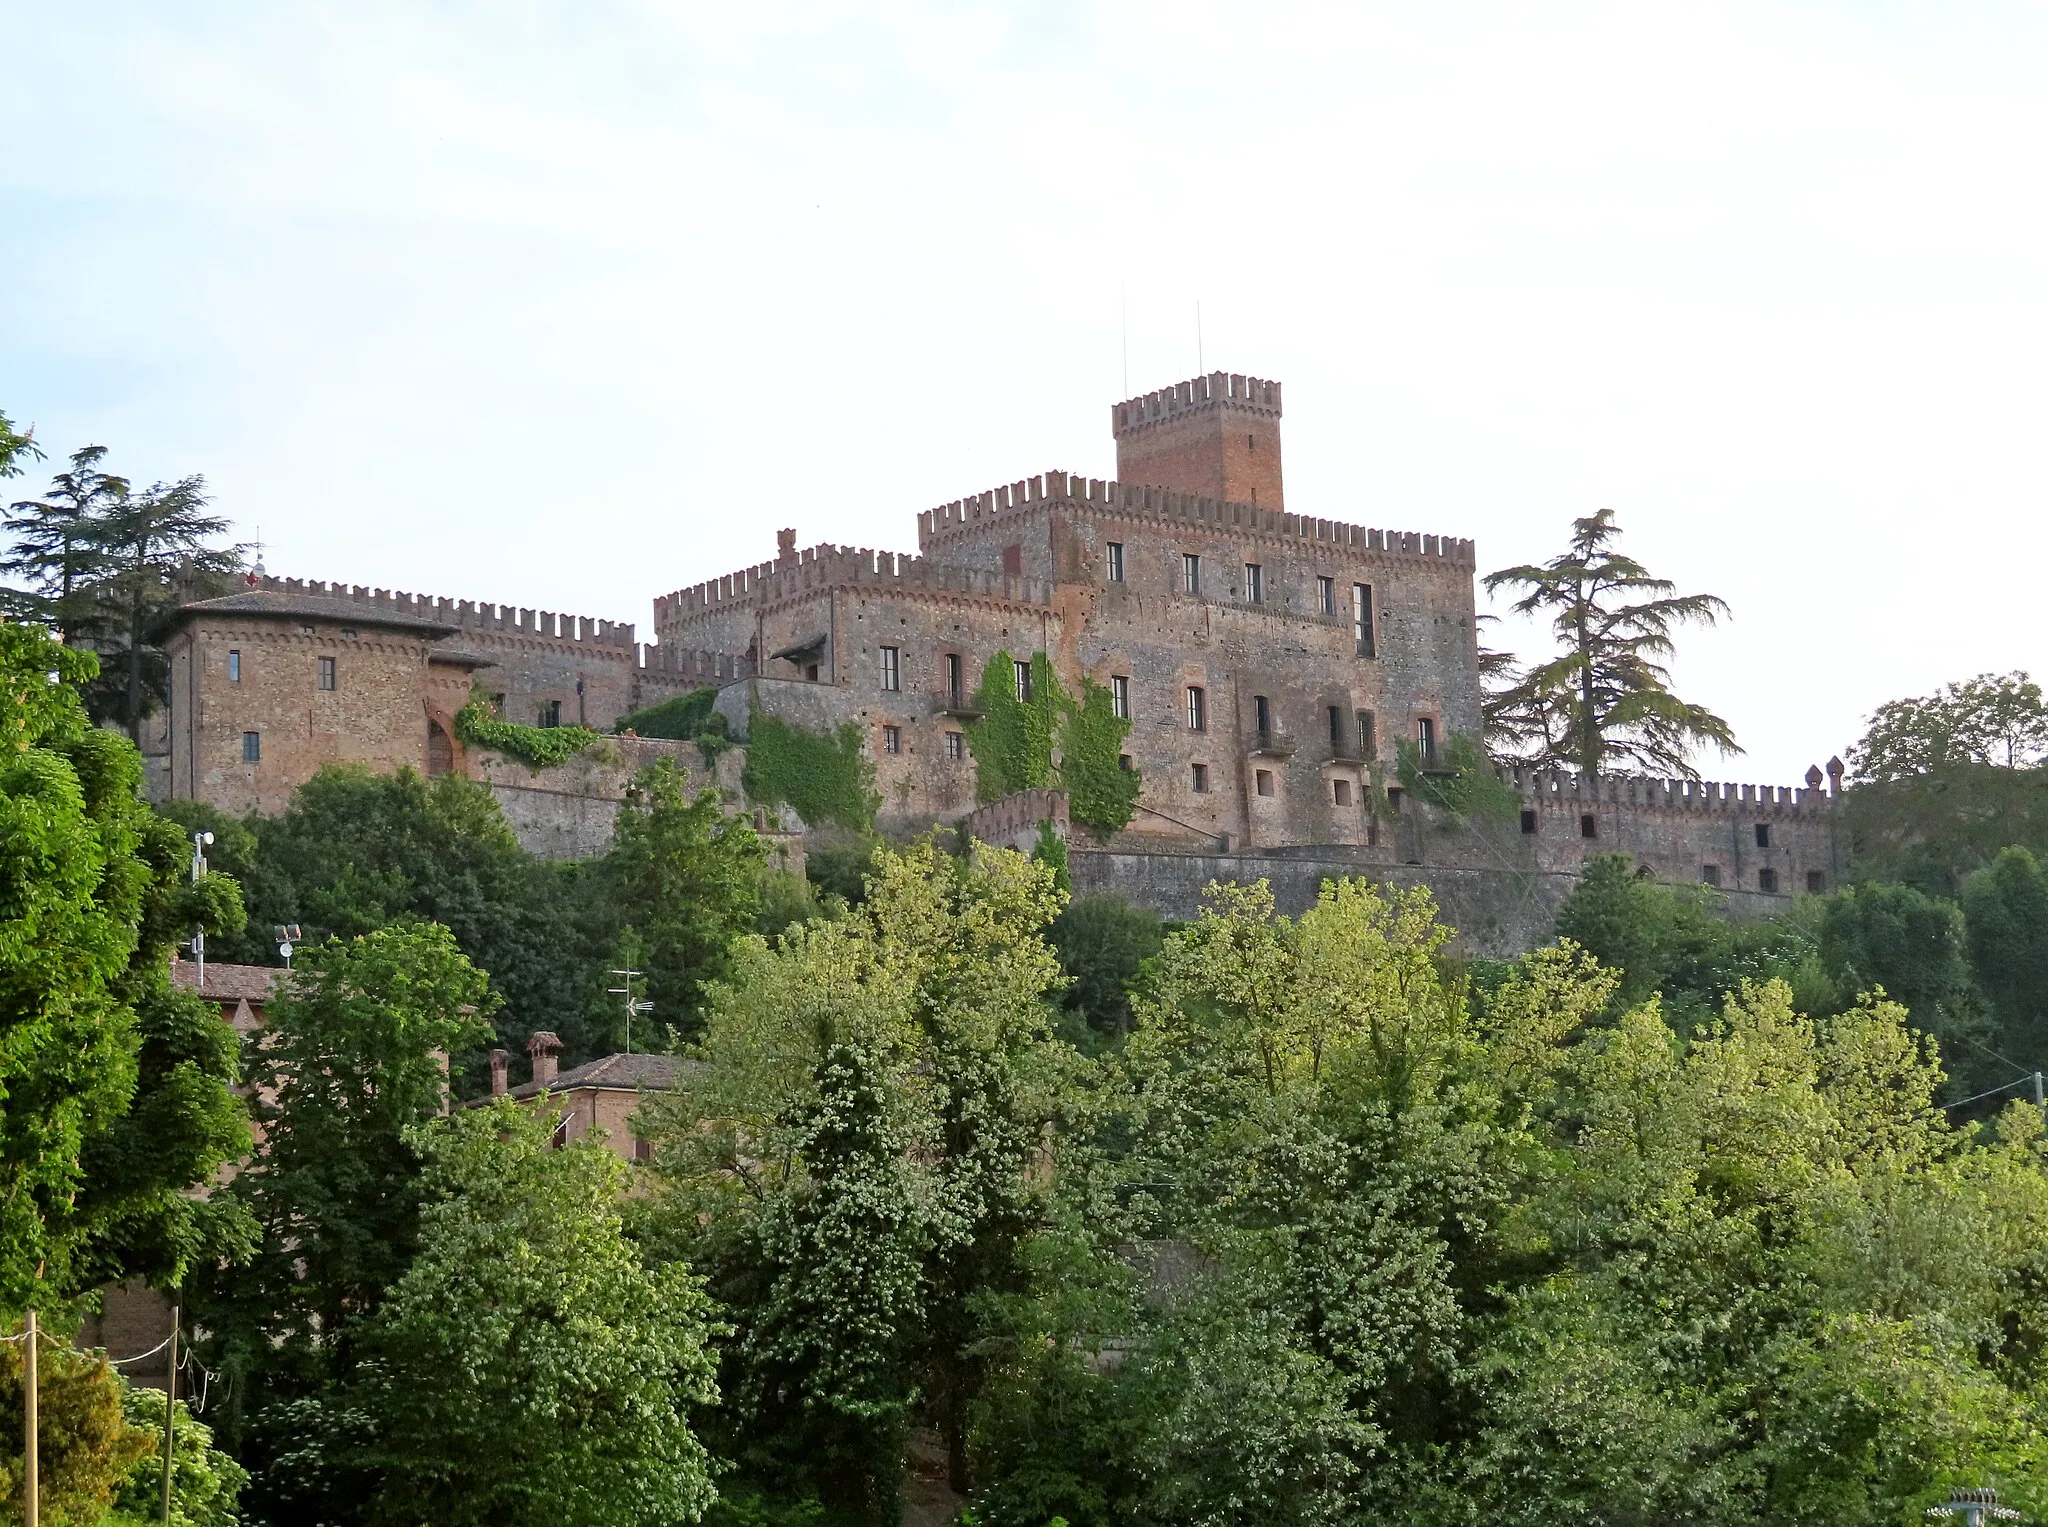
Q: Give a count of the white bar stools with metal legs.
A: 0